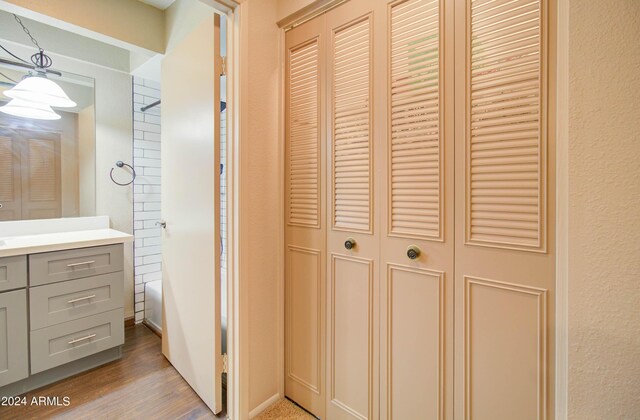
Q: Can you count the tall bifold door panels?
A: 4